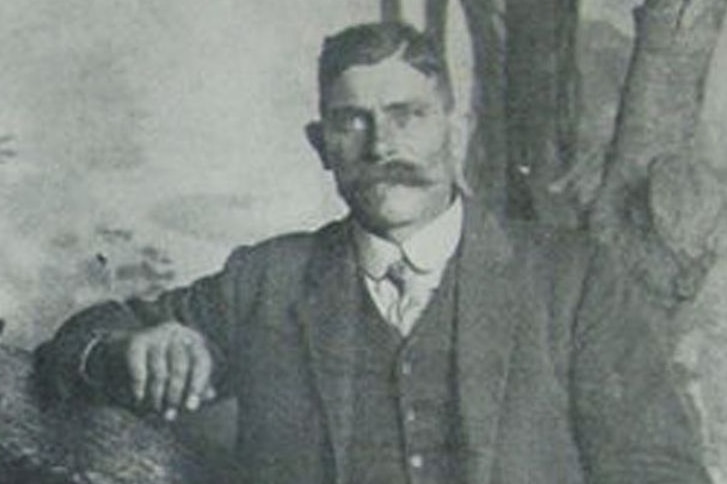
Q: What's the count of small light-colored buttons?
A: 3